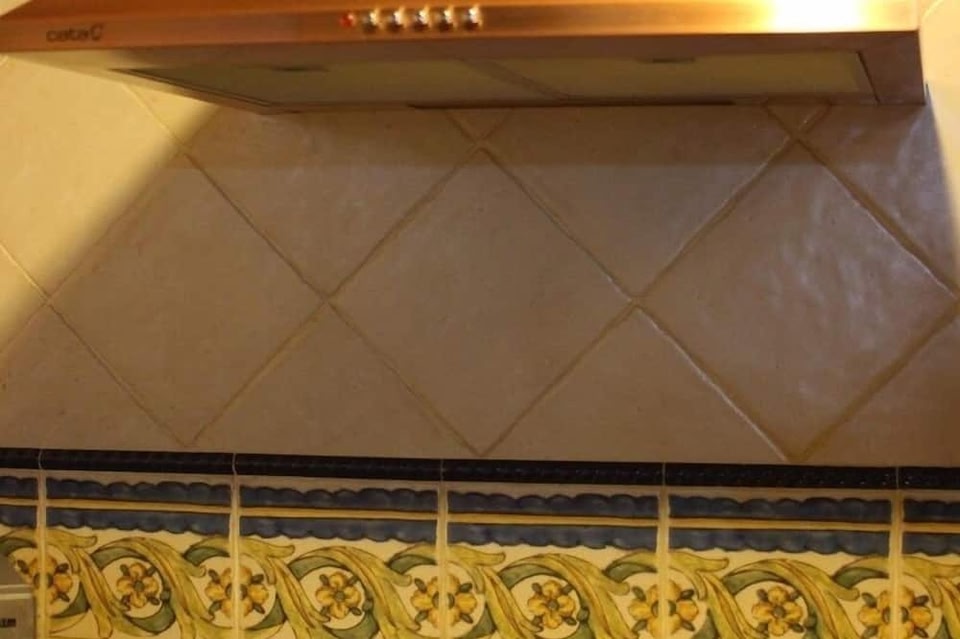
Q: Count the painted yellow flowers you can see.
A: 9